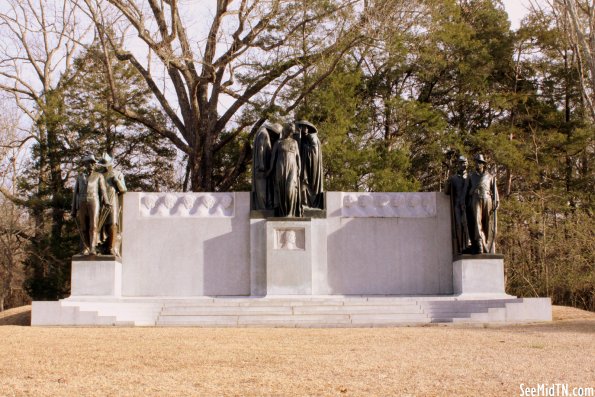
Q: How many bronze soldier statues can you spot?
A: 4